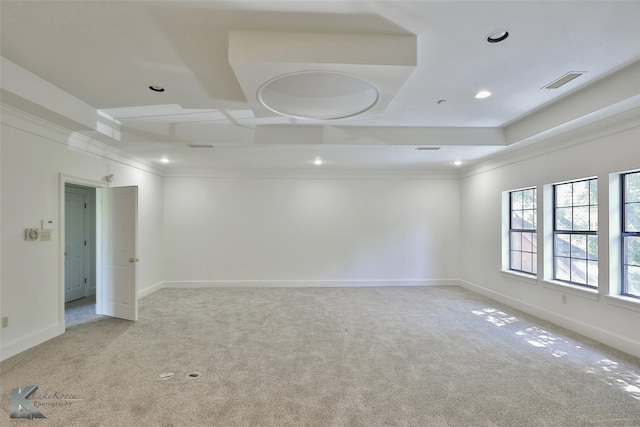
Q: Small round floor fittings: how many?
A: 2